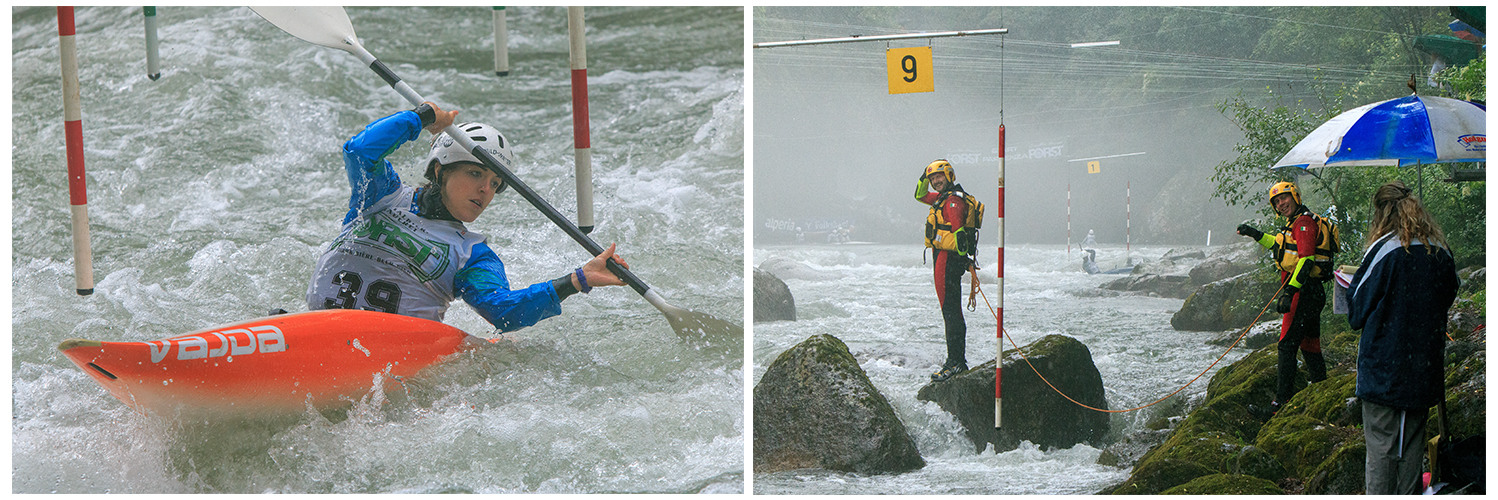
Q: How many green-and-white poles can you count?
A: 2